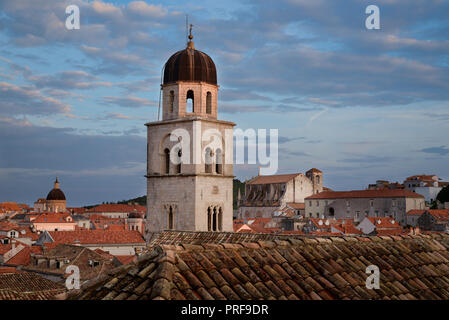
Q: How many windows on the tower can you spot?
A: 11